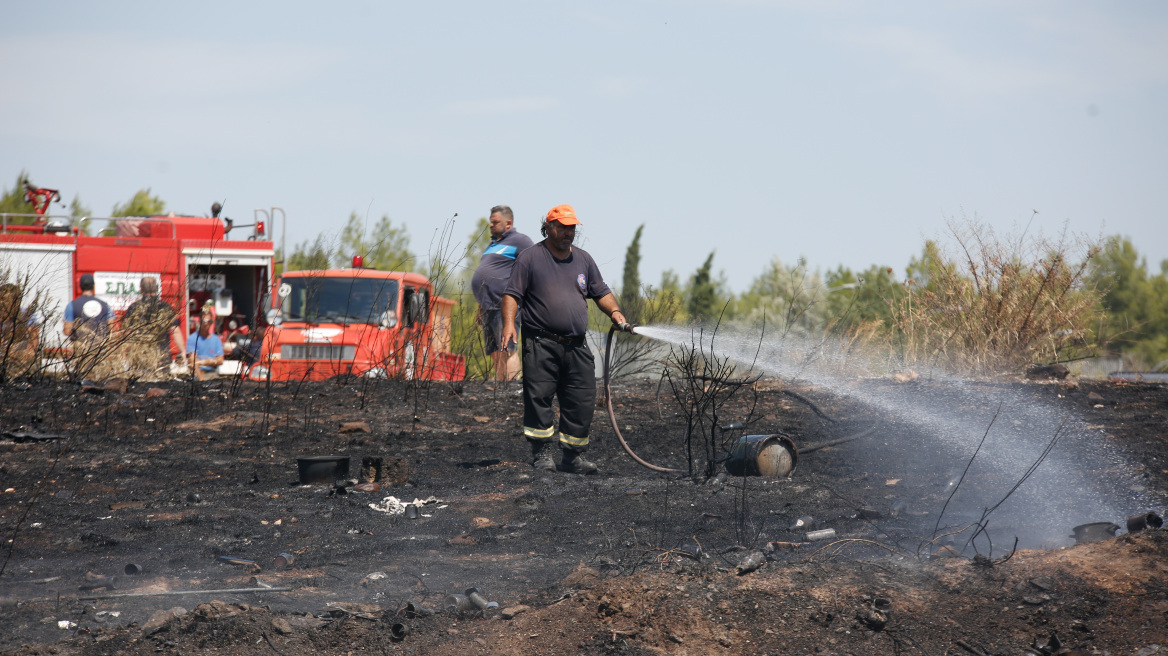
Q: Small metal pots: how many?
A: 2